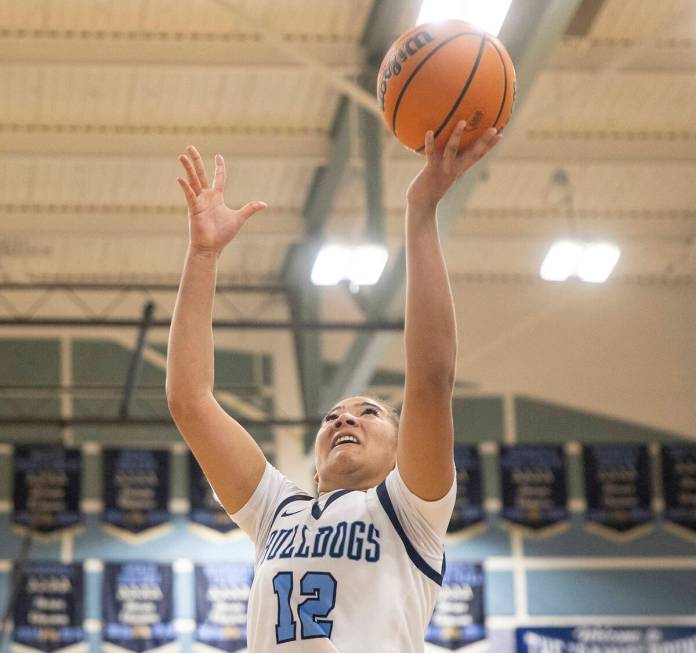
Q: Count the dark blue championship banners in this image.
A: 11